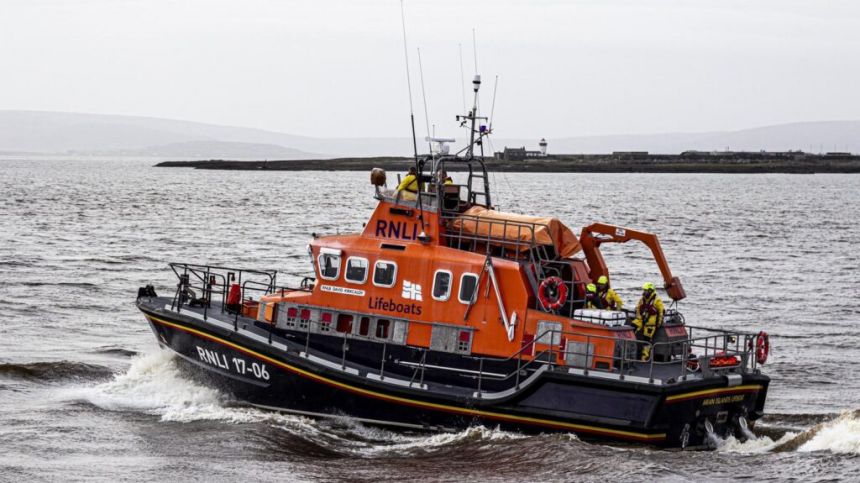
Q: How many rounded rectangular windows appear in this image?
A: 5